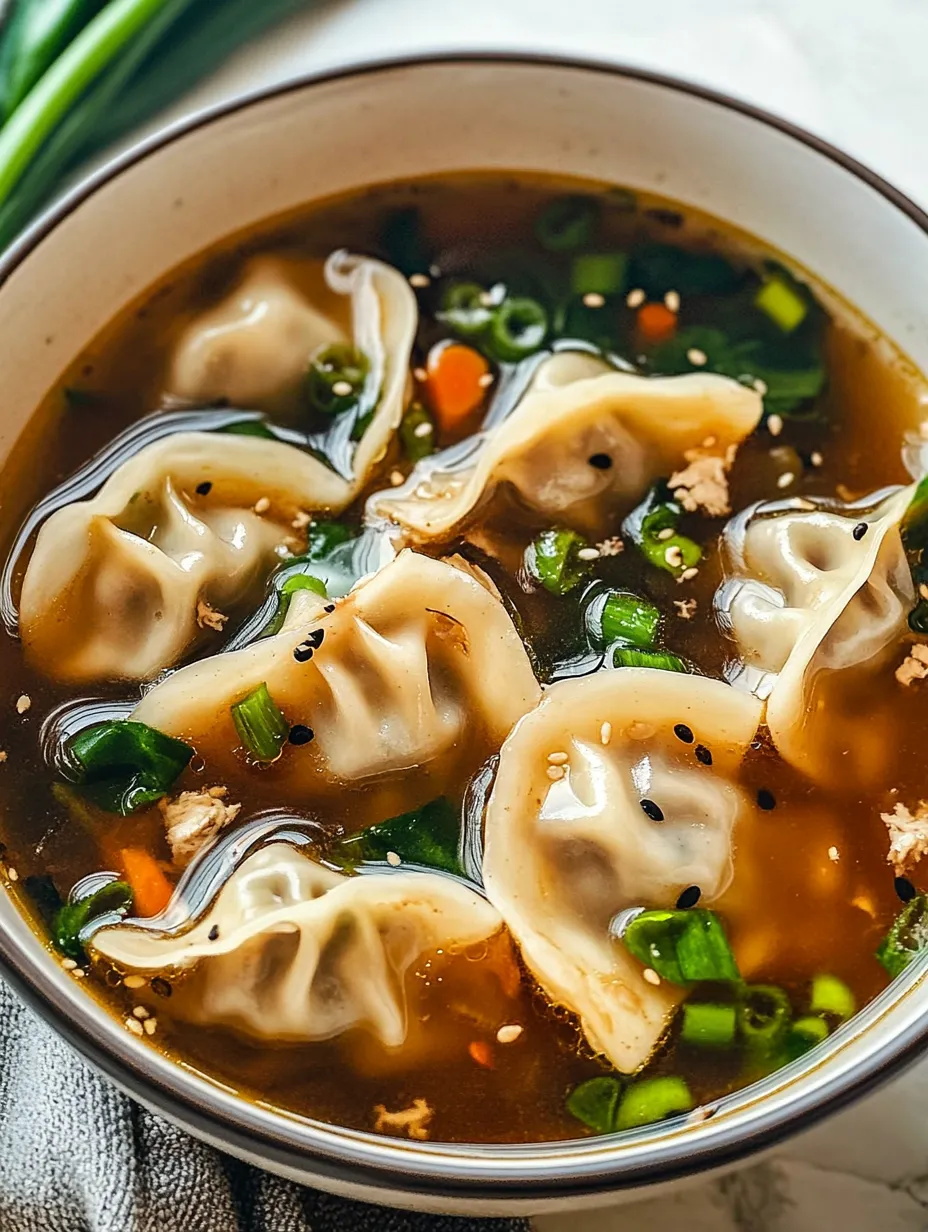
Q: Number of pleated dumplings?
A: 7